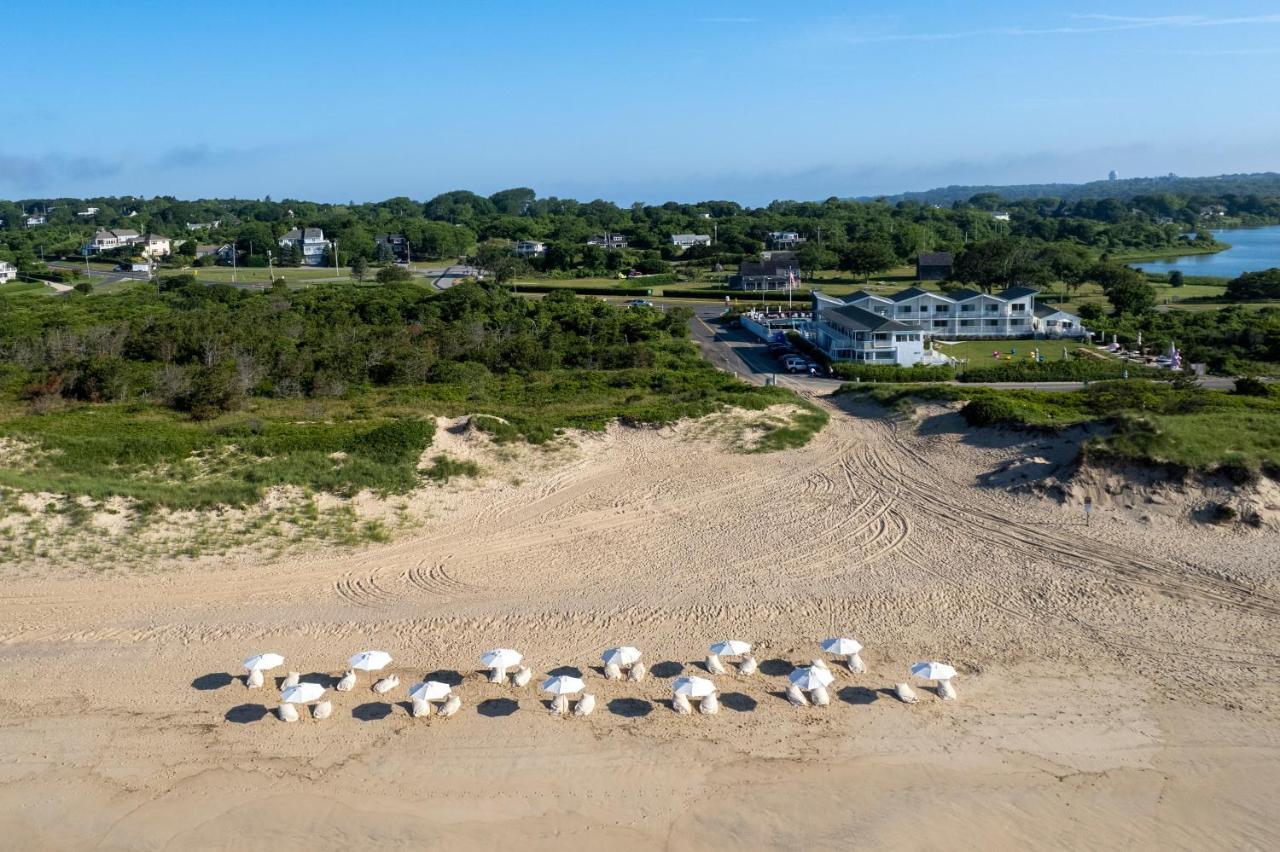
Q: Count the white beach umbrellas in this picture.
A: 12